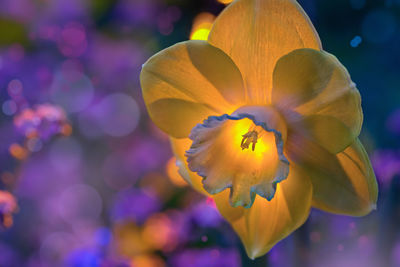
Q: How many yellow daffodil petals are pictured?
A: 6